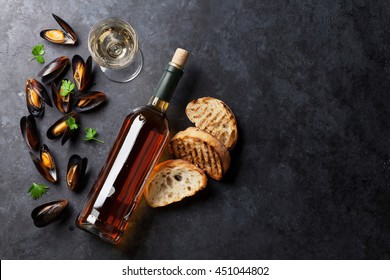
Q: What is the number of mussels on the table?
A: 11